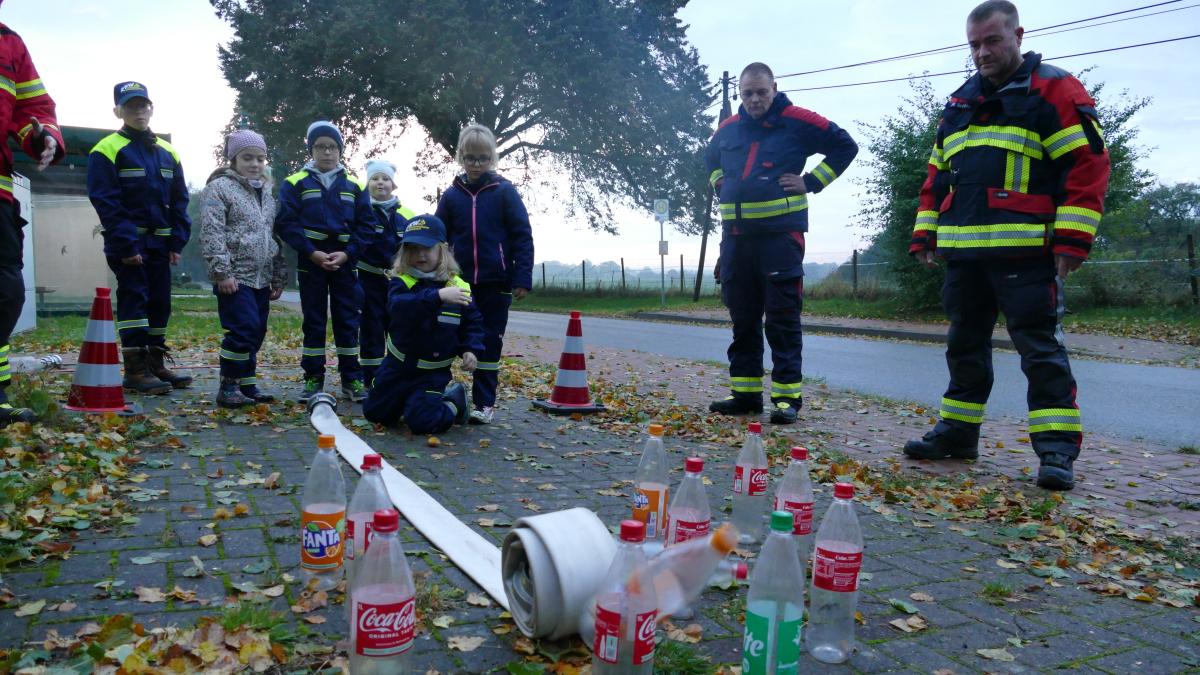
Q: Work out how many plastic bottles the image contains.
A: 12